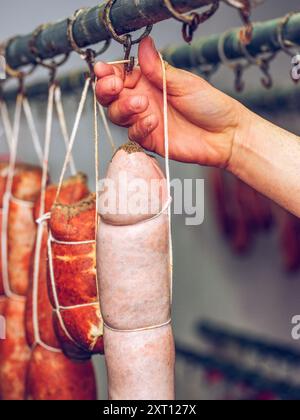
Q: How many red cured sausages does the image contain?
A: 3